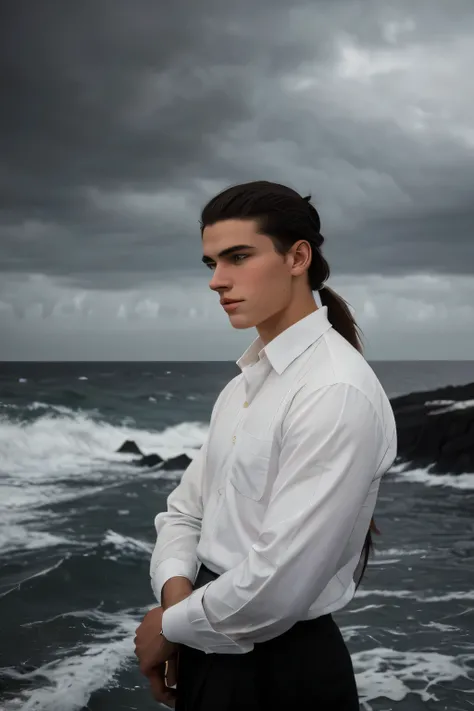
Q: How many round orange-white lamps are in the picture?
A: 0